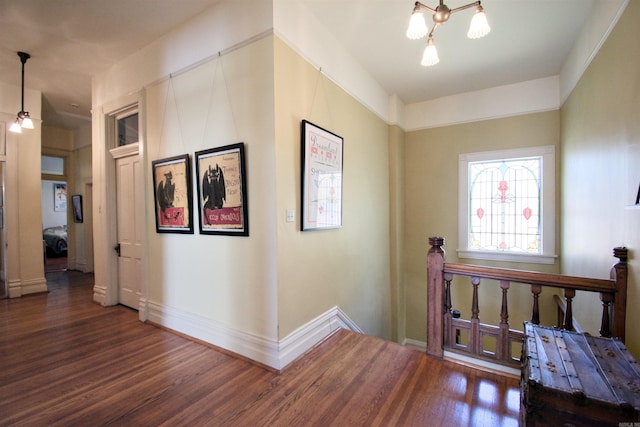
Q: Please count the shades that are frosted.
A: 5